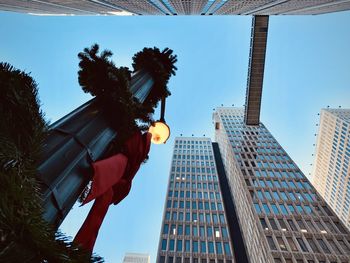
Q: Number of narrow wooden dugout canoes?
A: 0